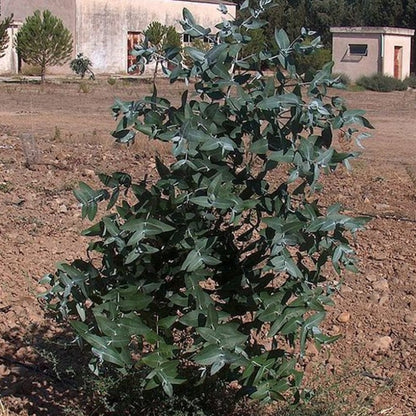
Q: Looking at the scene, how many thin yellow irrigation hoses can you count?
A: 0